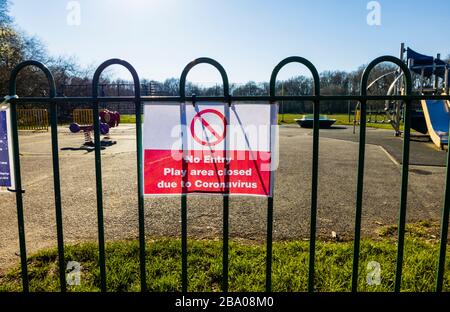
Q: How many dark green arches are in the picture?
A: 5